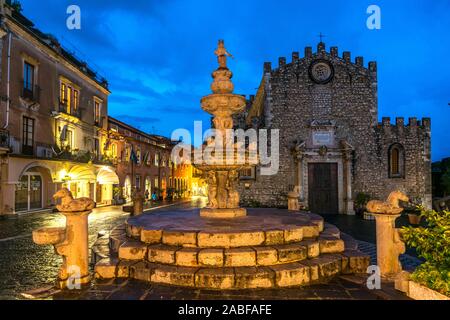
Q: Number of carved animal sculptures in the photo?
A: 2